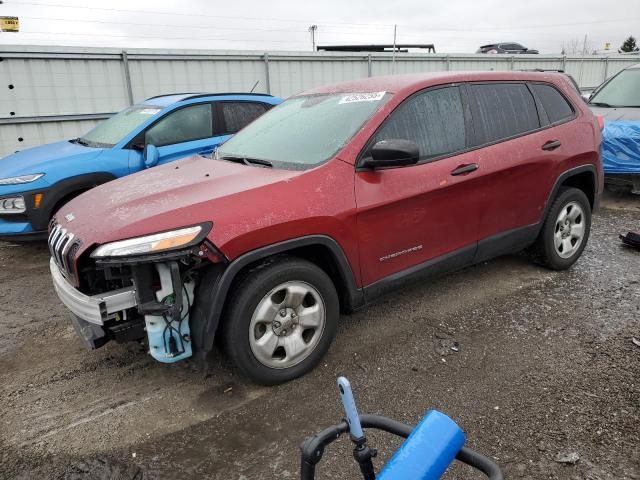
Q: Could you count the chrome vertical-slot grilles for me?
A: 1